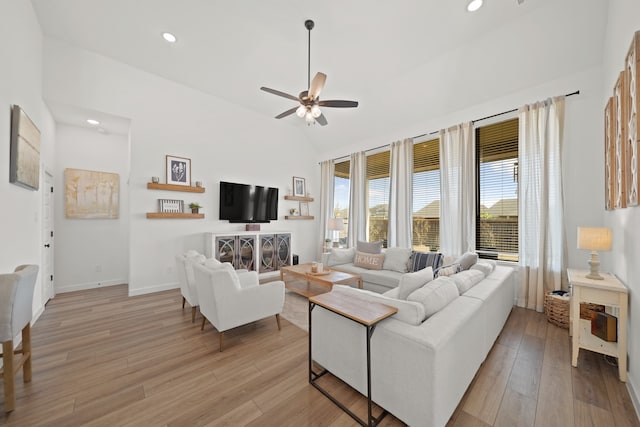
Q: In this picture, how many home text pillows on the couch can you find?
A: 1